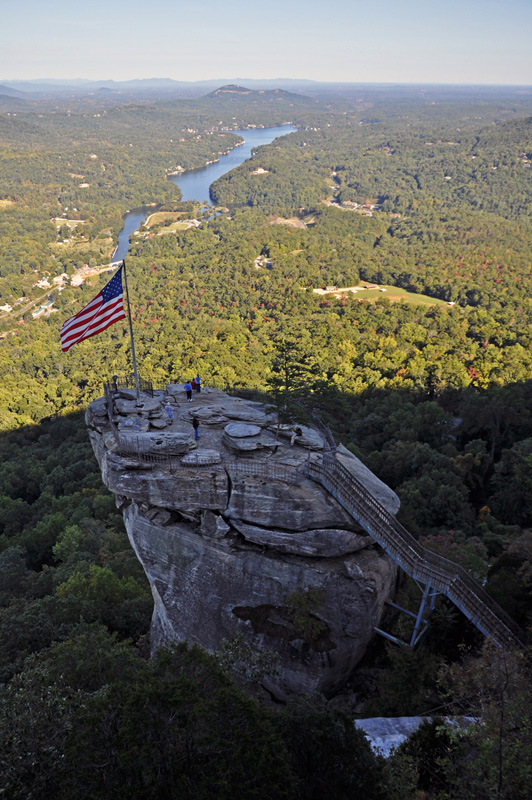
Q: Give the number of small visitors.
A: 6